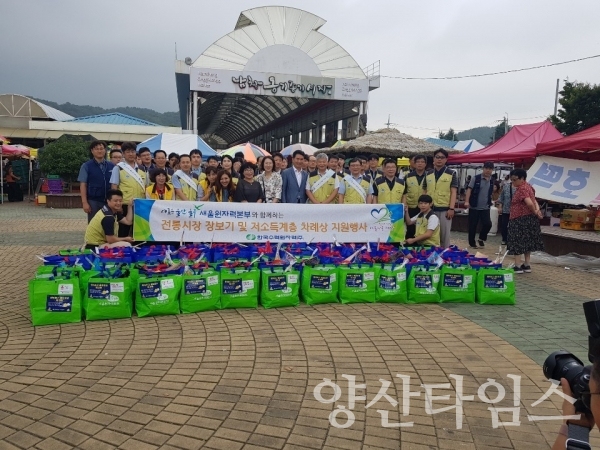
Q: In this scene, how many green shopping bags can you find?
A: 12